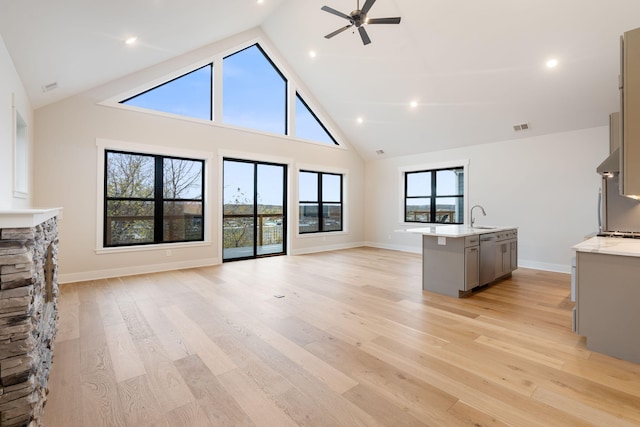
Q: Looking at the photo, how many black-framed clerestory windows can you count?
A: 3